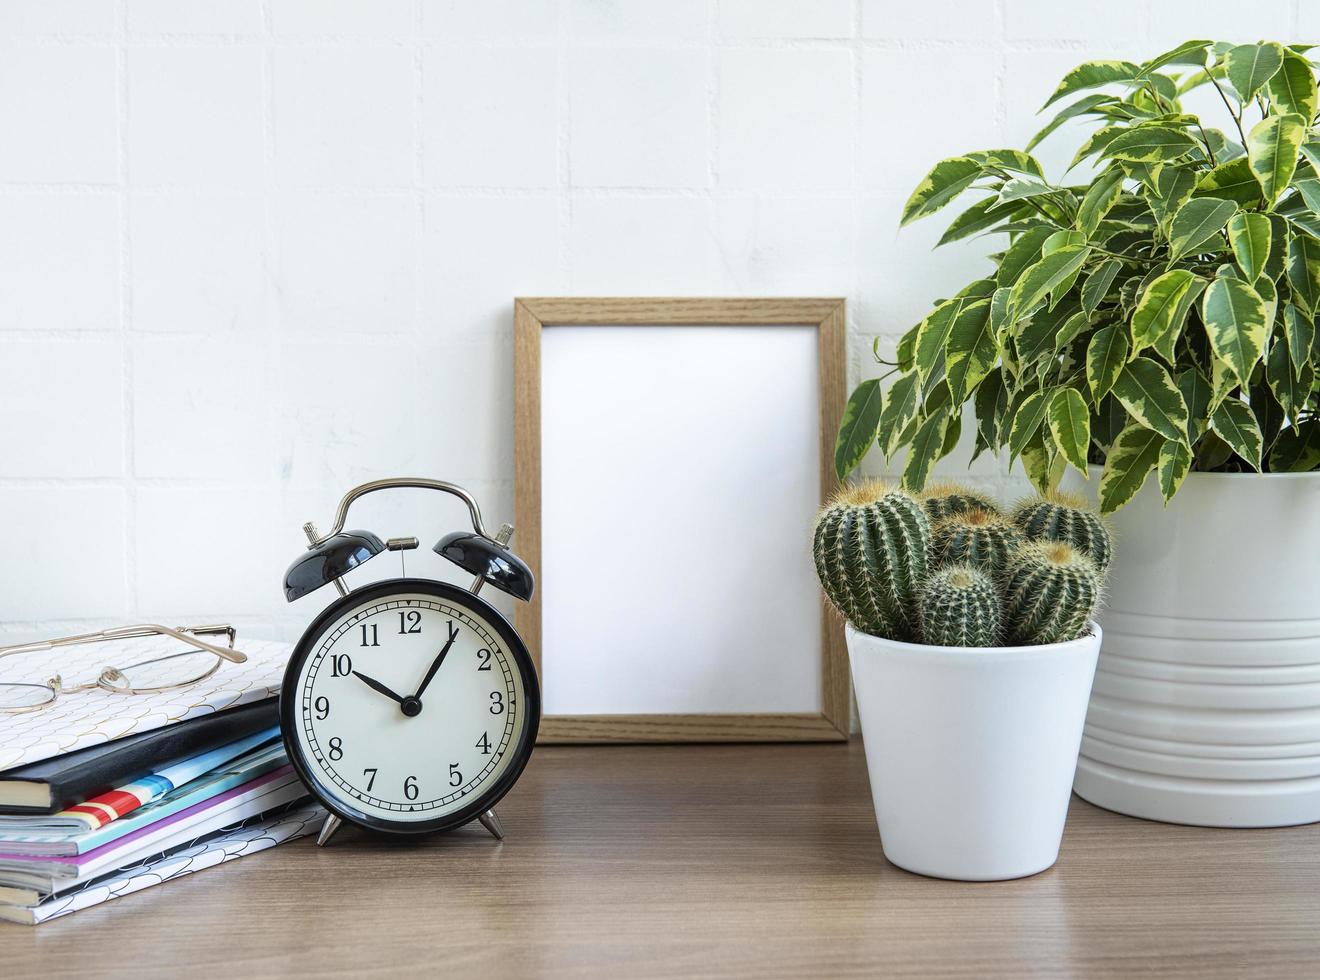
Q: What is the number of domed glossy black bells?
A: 2